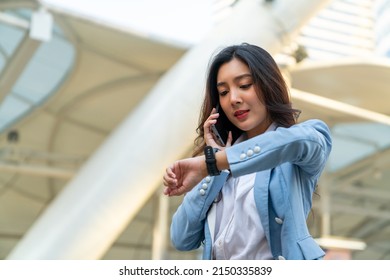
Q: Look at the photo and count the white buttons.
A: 8